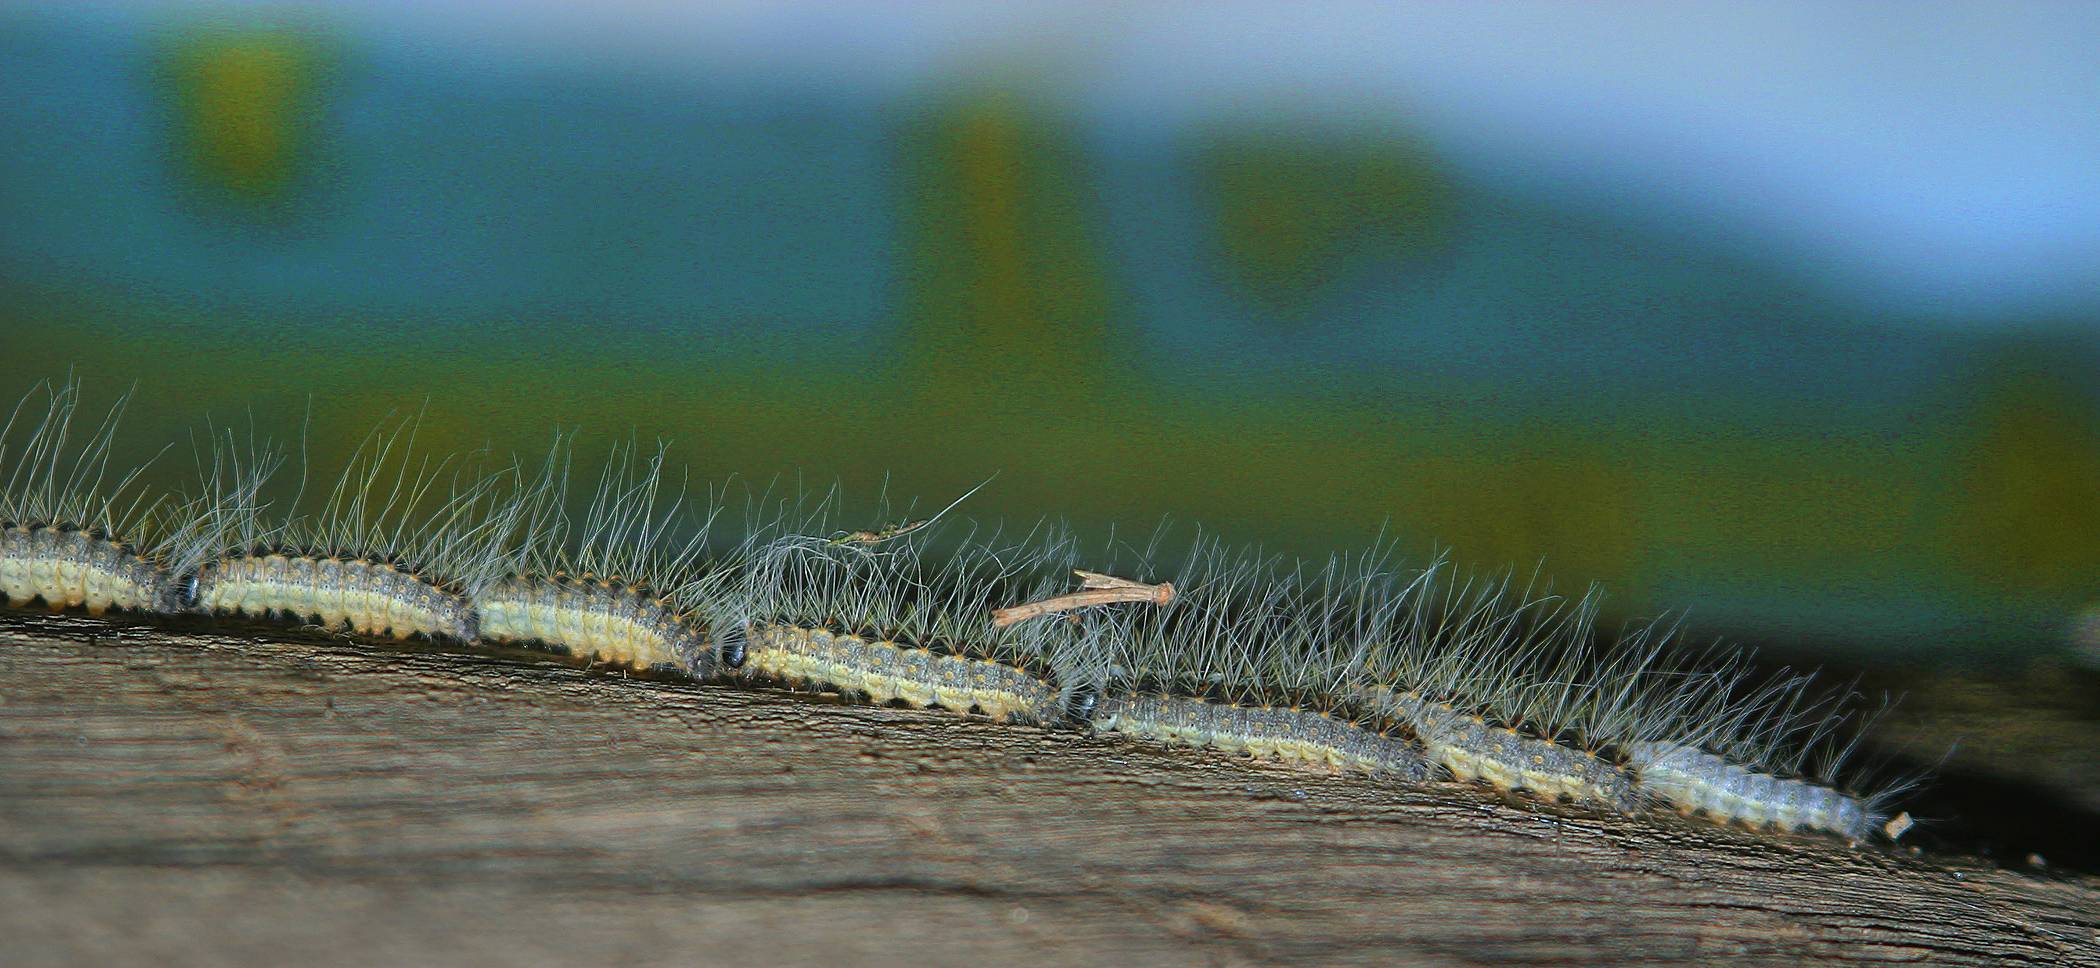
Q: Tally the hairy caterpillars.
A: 7